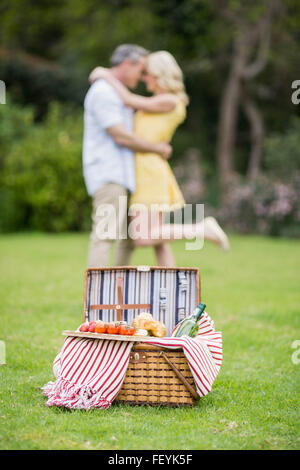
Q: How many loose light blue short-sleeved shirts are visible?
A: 1